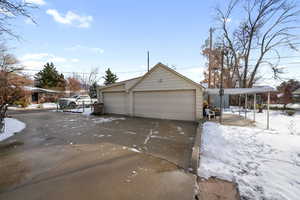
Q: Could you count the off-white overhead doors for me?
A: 2